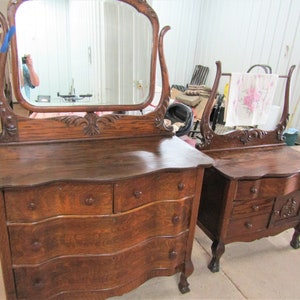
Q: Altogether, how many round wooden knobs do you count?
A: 12